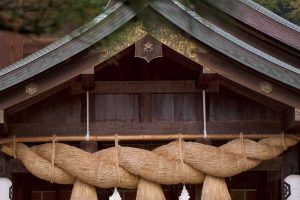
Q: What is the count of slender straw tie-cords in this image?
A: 6